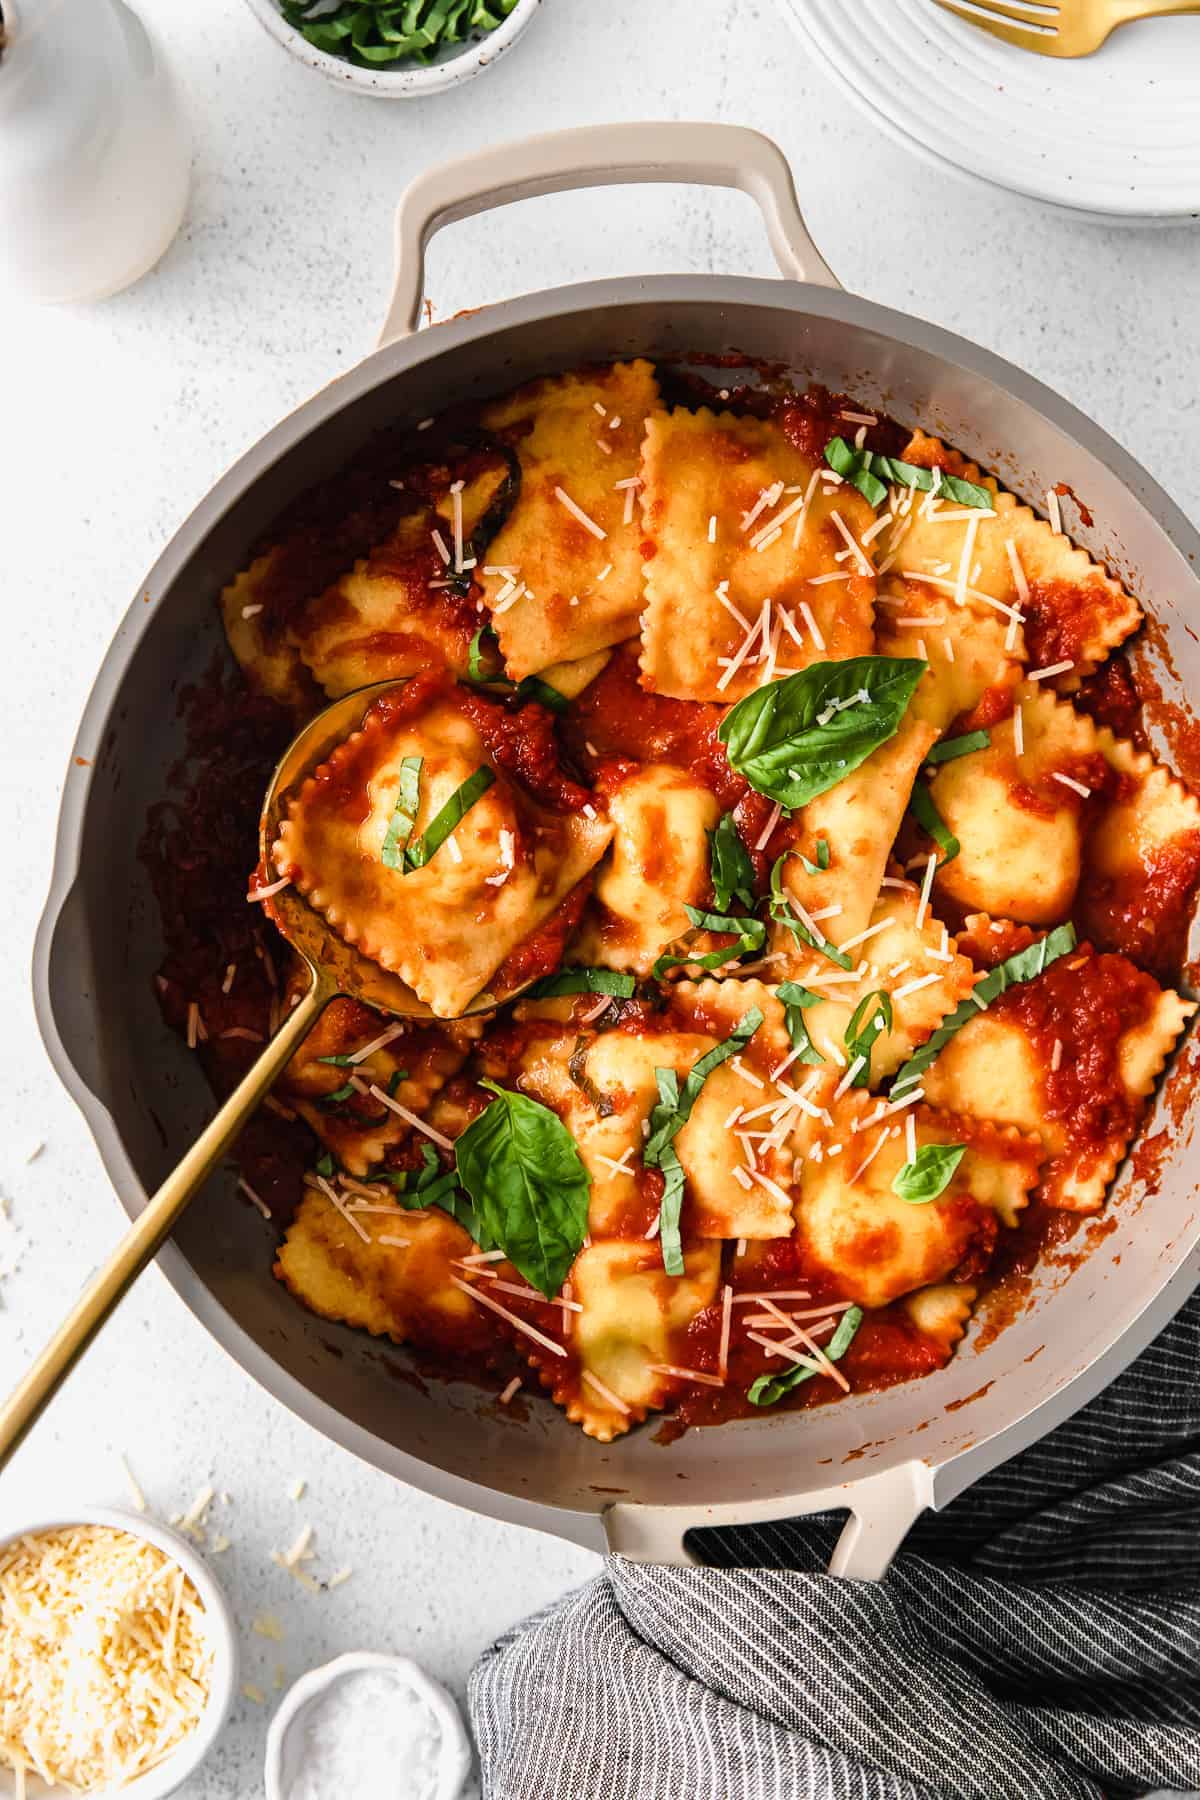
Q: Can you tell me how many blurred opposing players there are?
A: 0